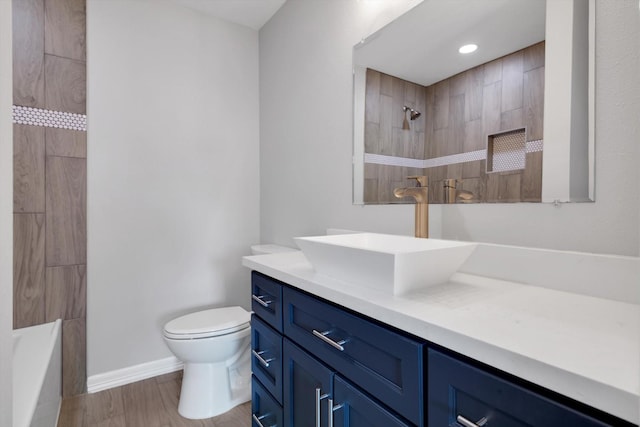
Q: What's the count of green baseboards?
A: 0